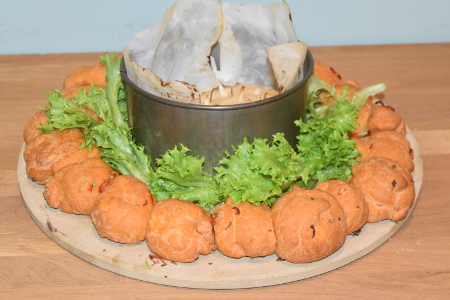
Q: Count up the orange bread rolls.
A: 15